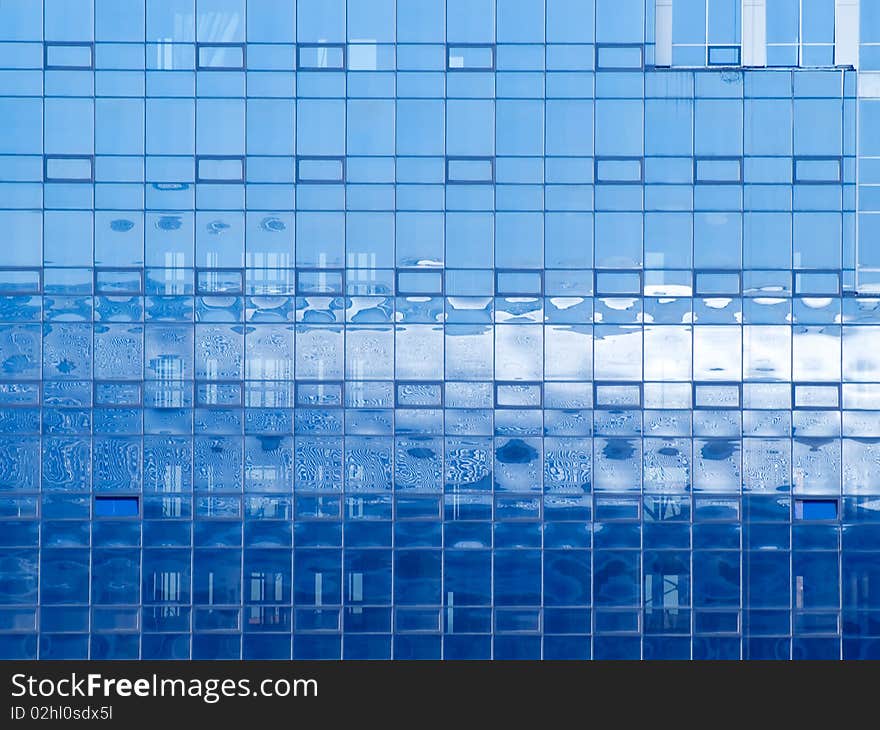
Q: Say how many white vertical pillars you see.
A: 3